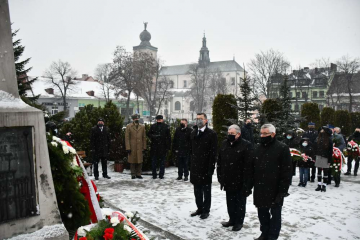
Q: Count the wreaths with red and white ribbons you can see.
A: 5